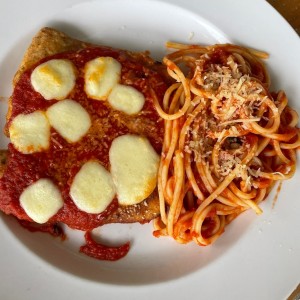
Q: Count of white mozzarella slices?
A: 8